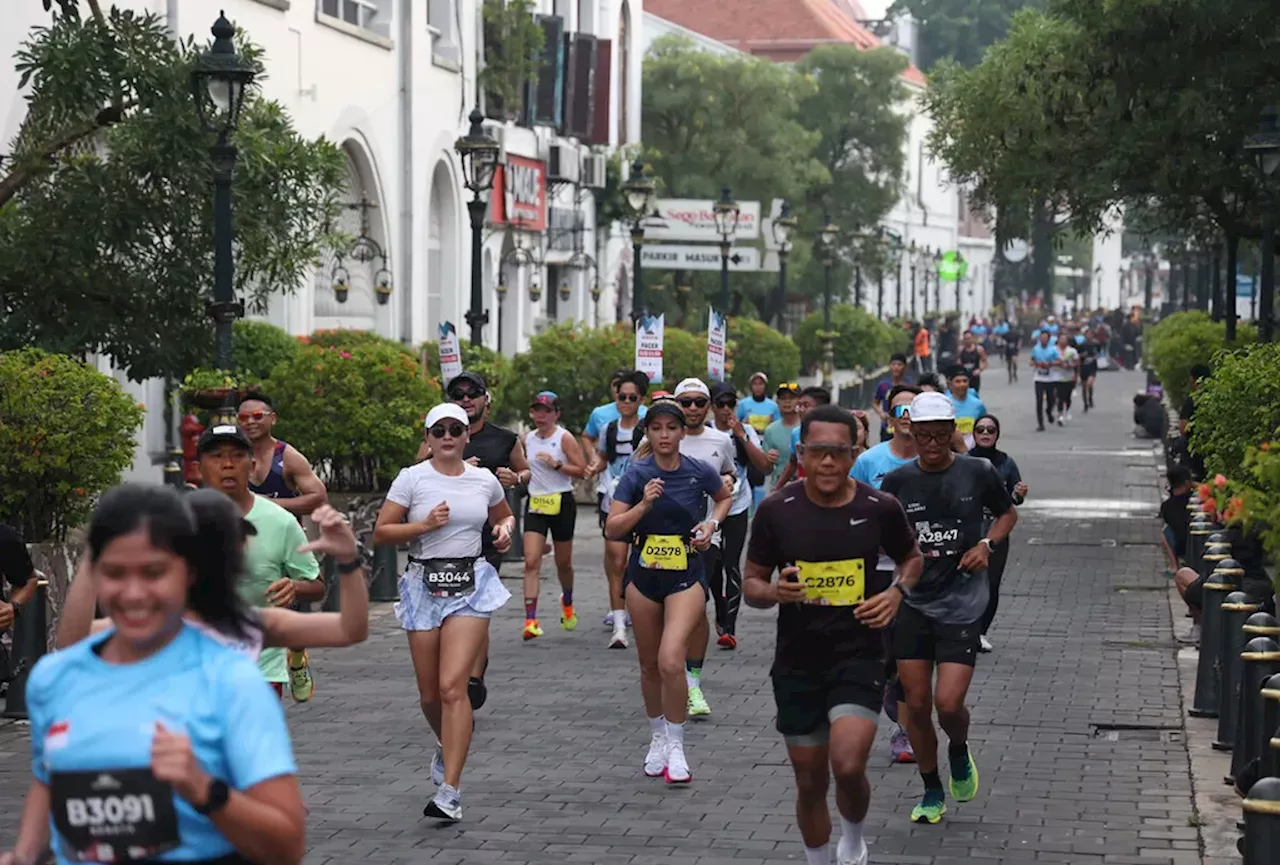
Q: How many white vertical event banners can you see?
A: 3